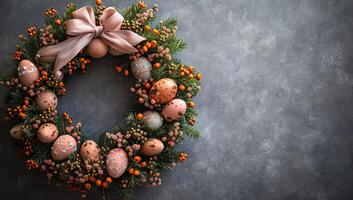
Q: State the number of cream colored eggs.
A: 2